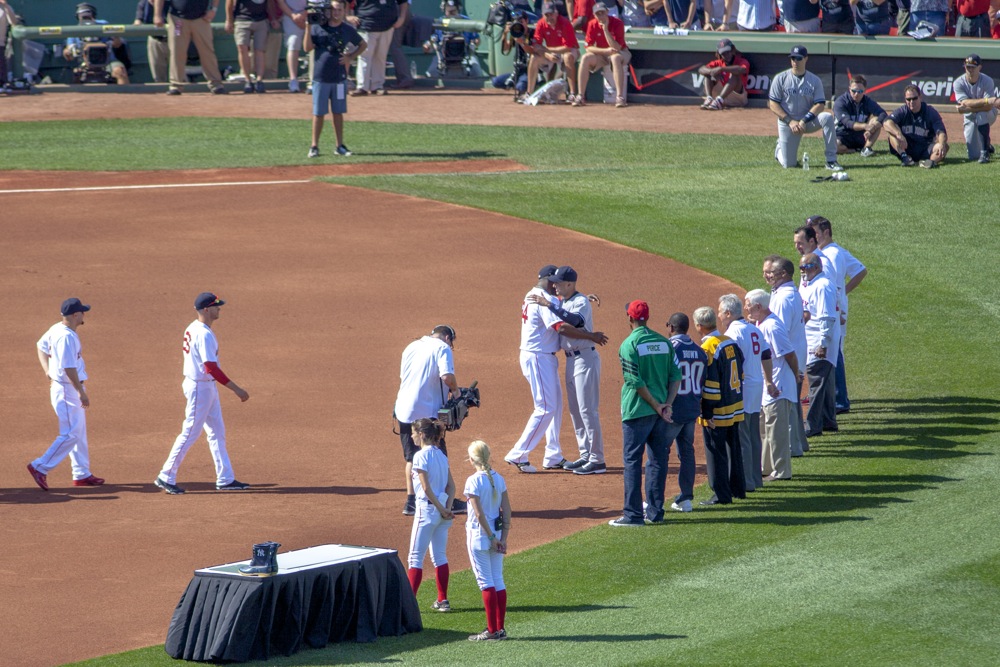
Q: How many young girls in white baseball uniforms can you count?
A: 2